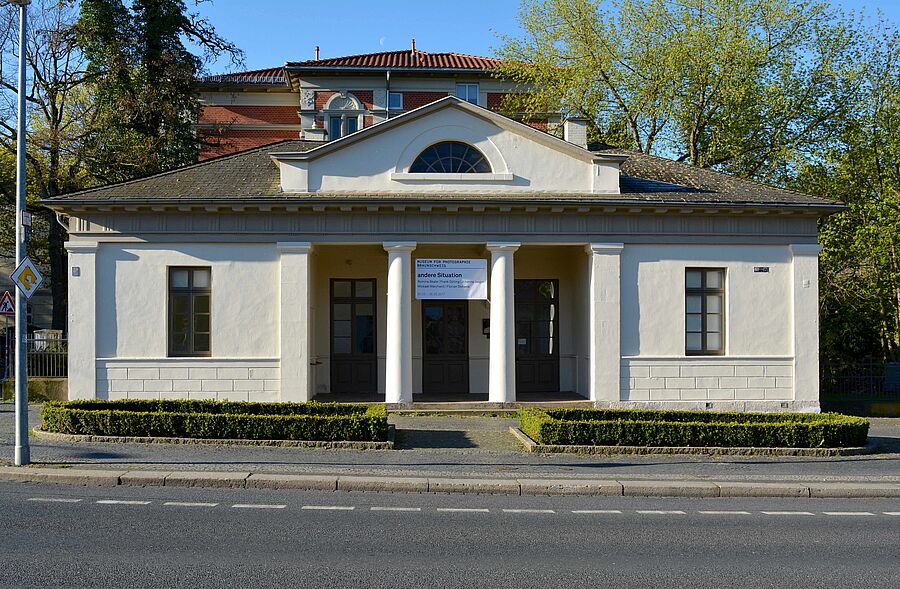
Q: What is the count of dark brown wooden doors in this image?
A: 3